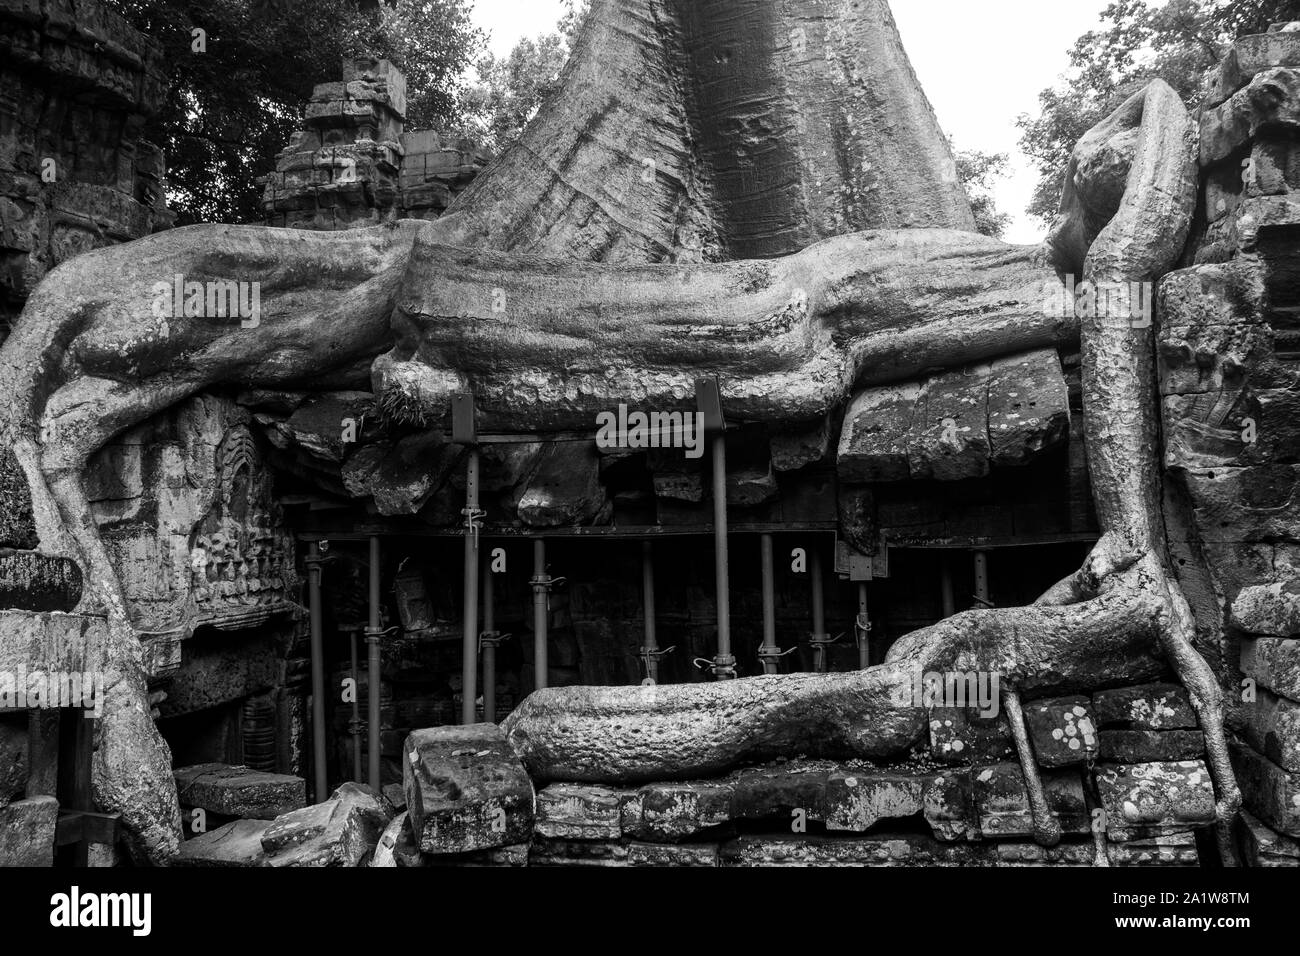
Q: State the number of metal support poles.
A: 13